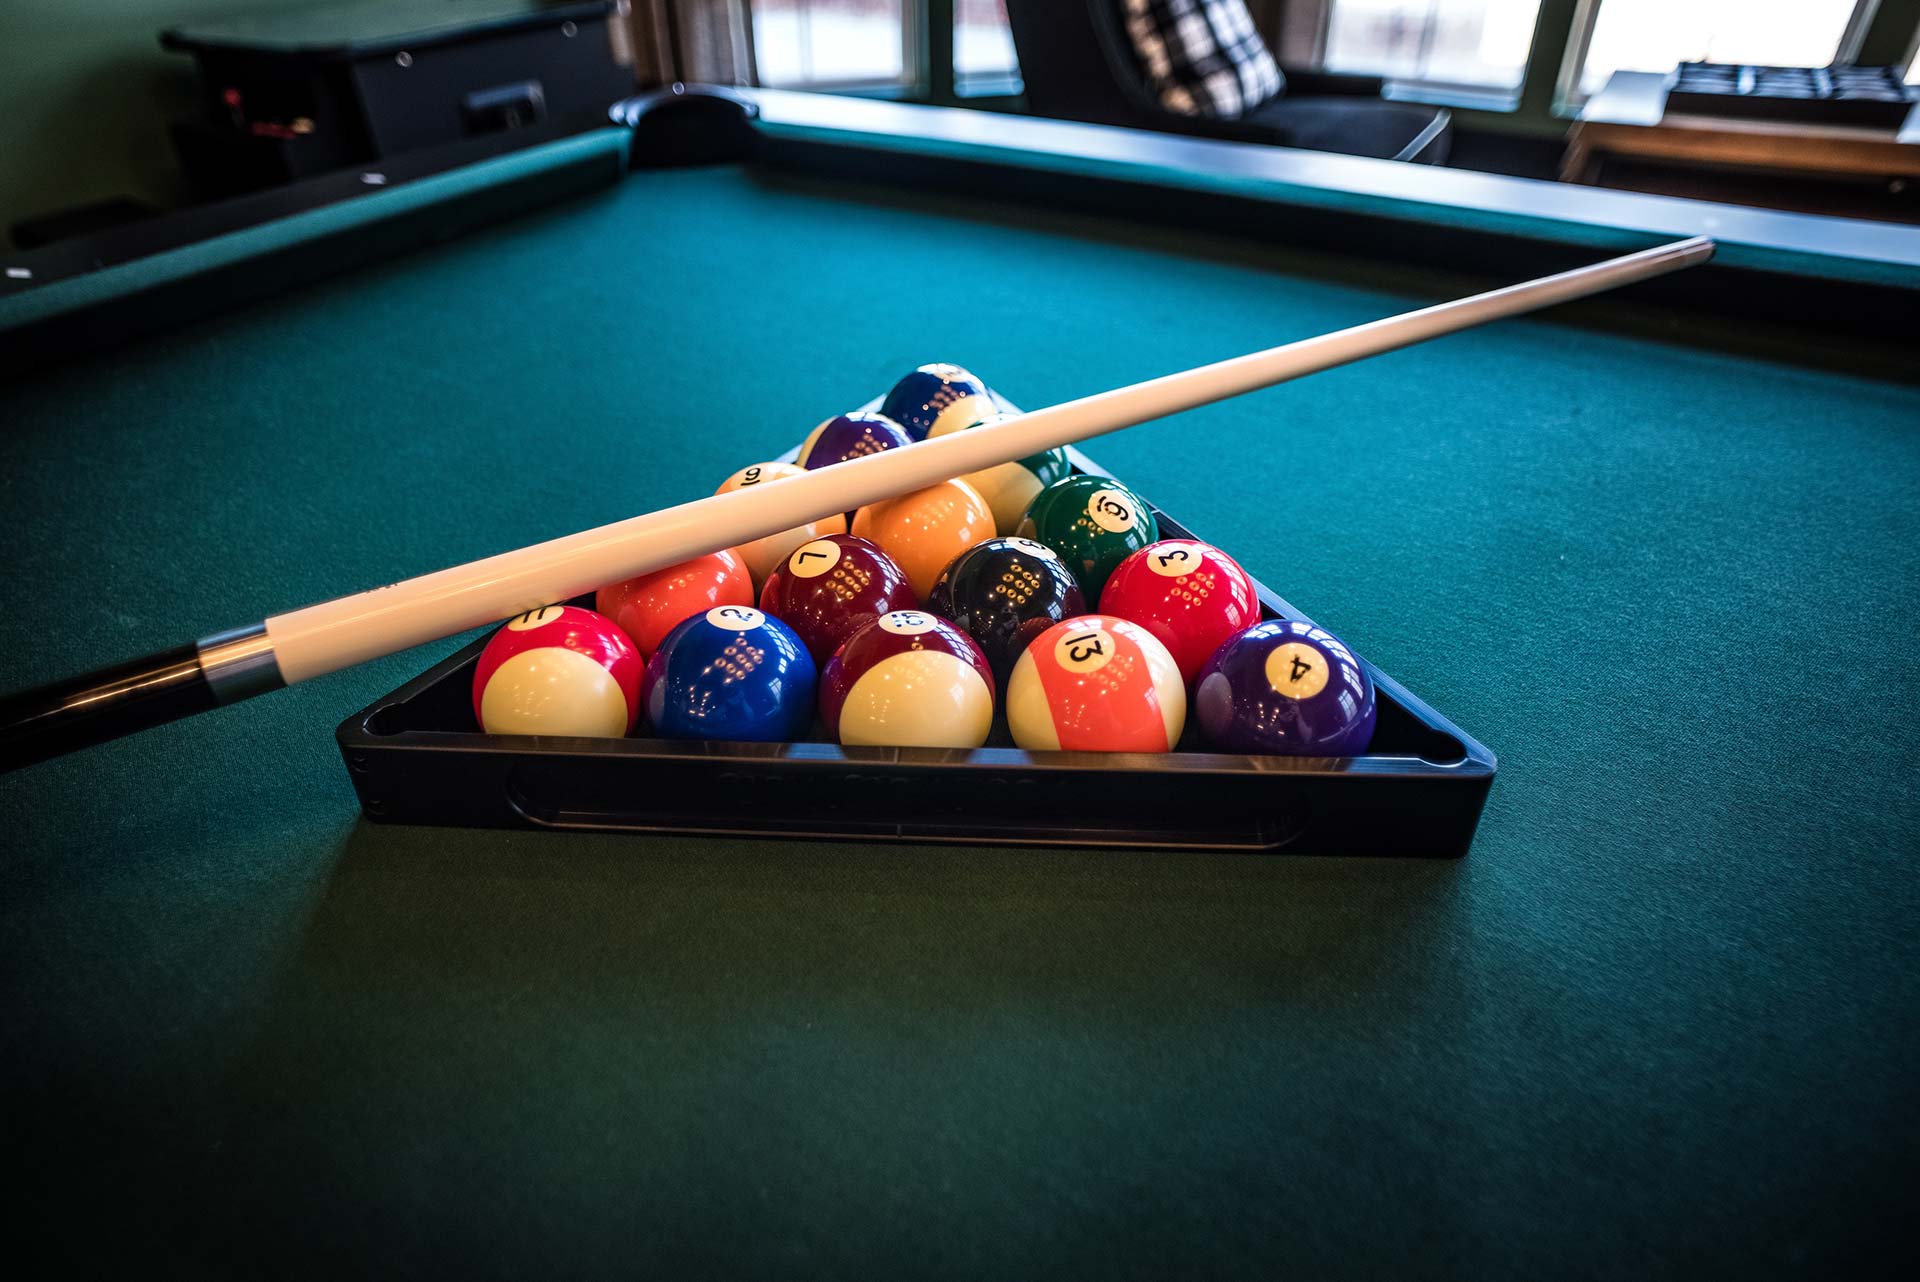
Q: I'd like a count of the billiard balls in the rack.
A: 15